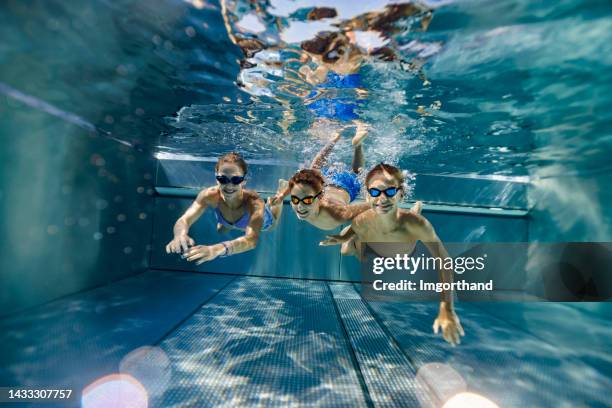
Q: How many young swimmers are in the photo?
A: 3